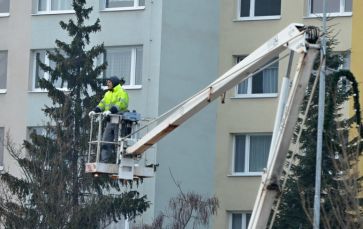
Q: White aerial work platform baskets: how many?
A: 1